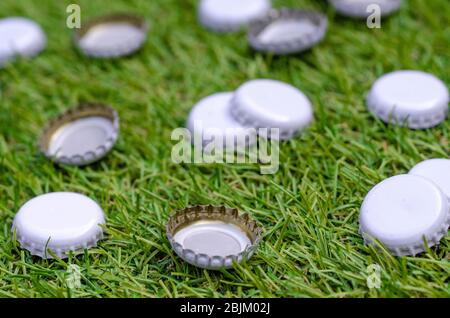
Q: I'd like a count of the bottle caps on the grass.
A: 13